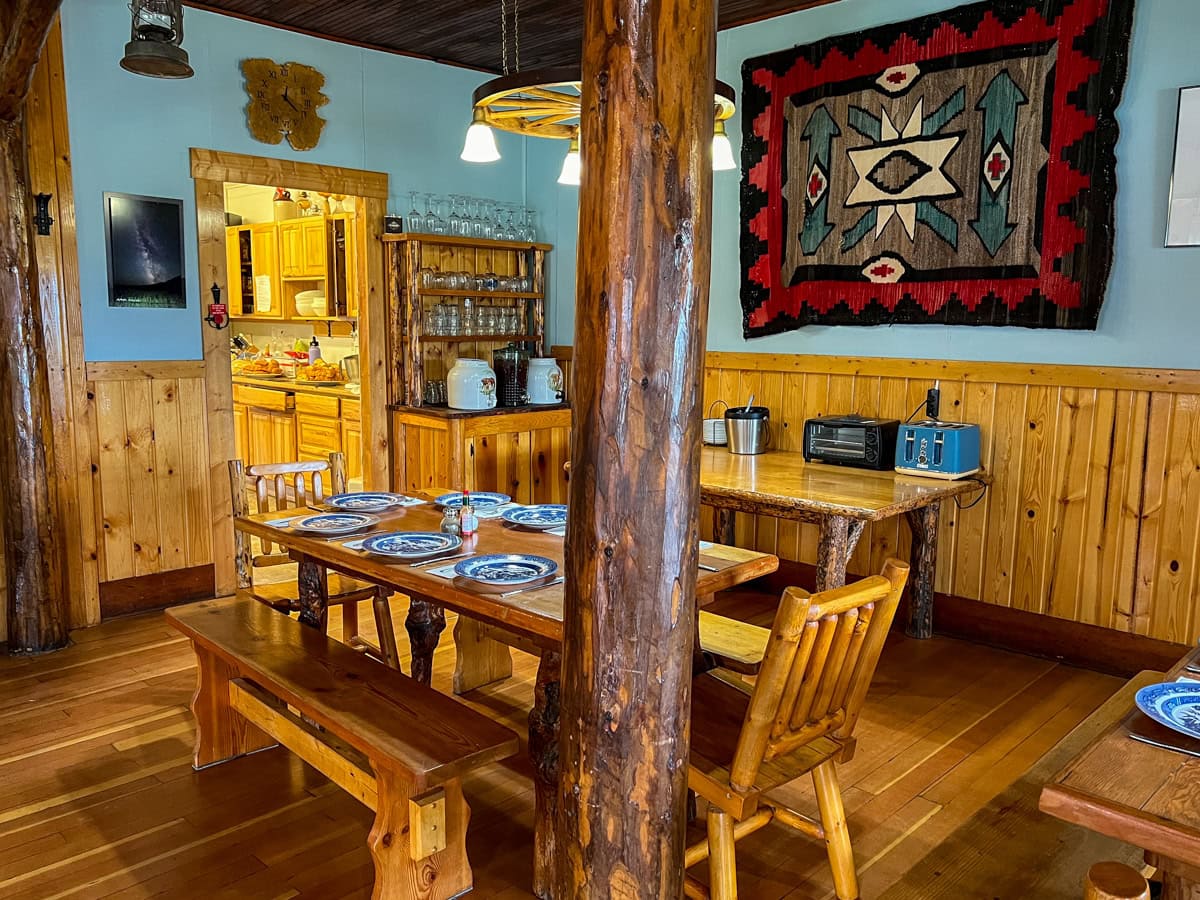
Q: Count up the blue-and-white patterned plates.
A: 7